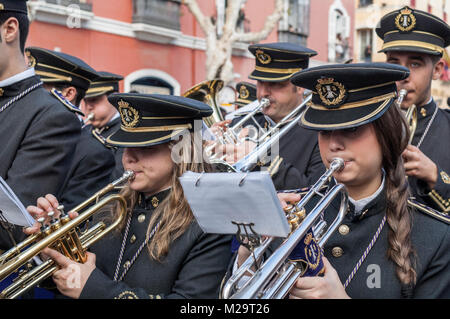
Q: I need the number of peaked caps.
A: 8